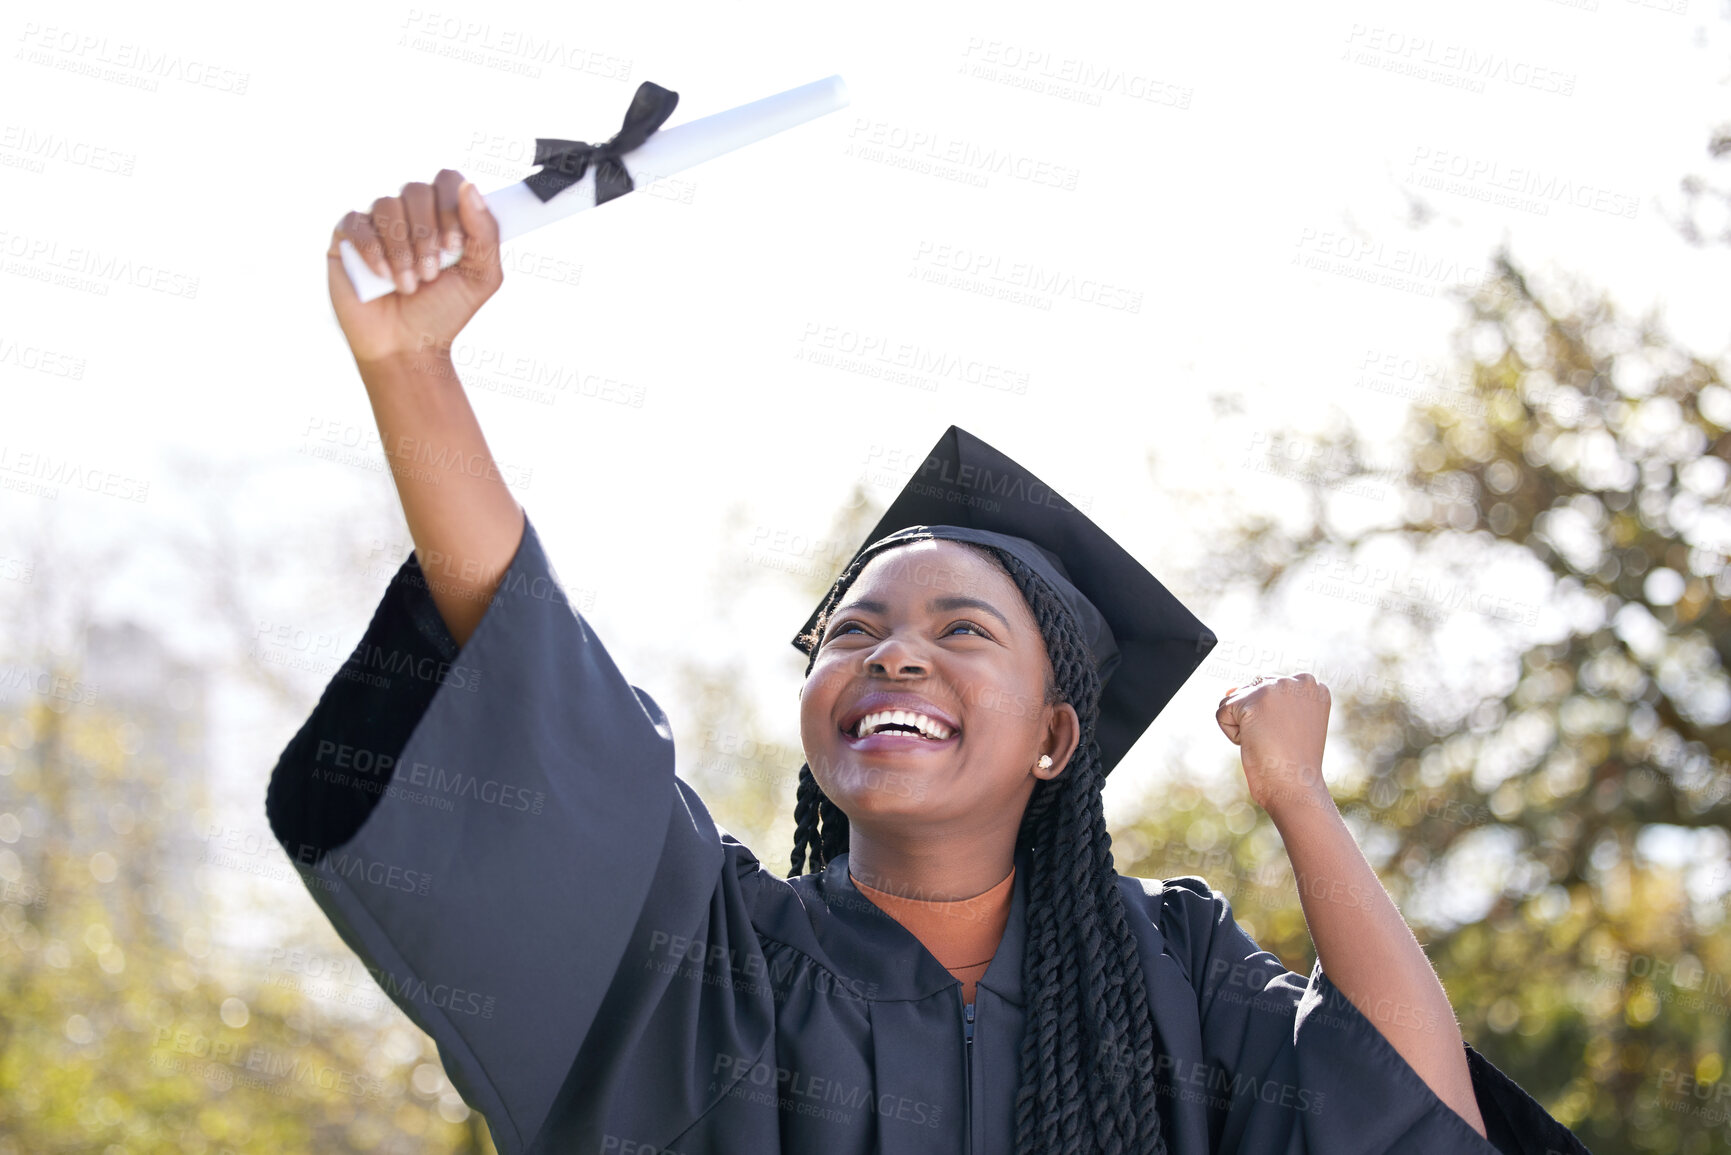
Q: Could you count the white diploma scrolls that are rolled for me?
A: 1